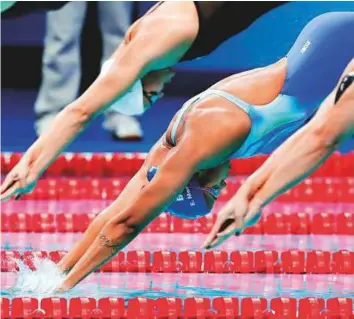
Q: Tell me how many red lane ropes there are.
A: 5